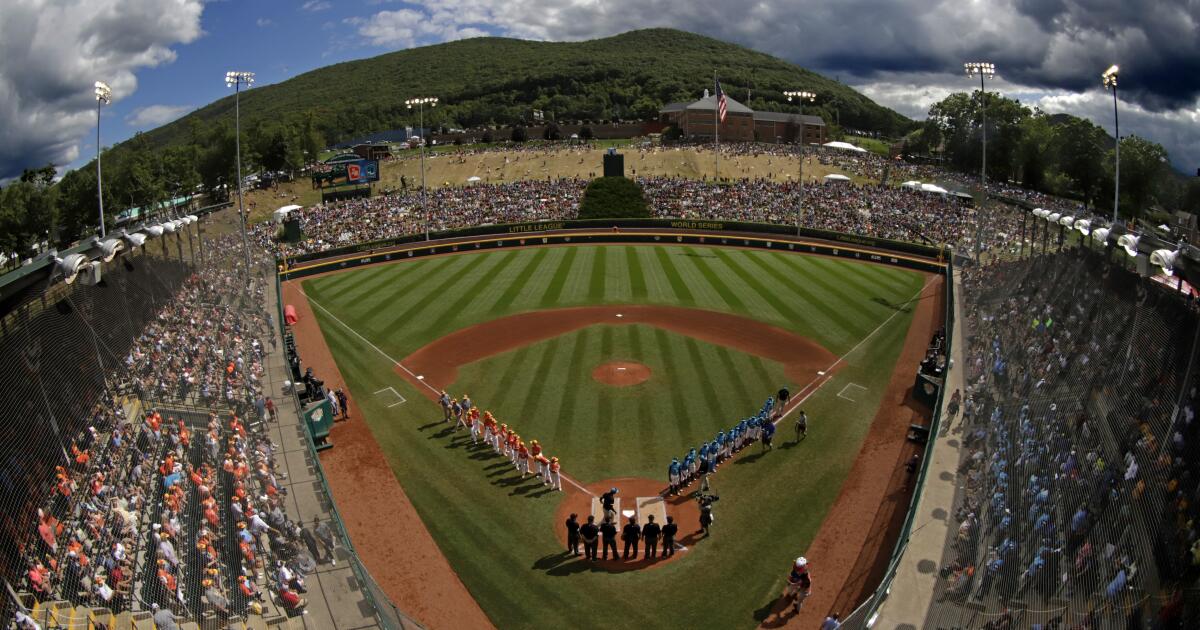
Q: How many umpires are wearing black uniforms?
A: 6